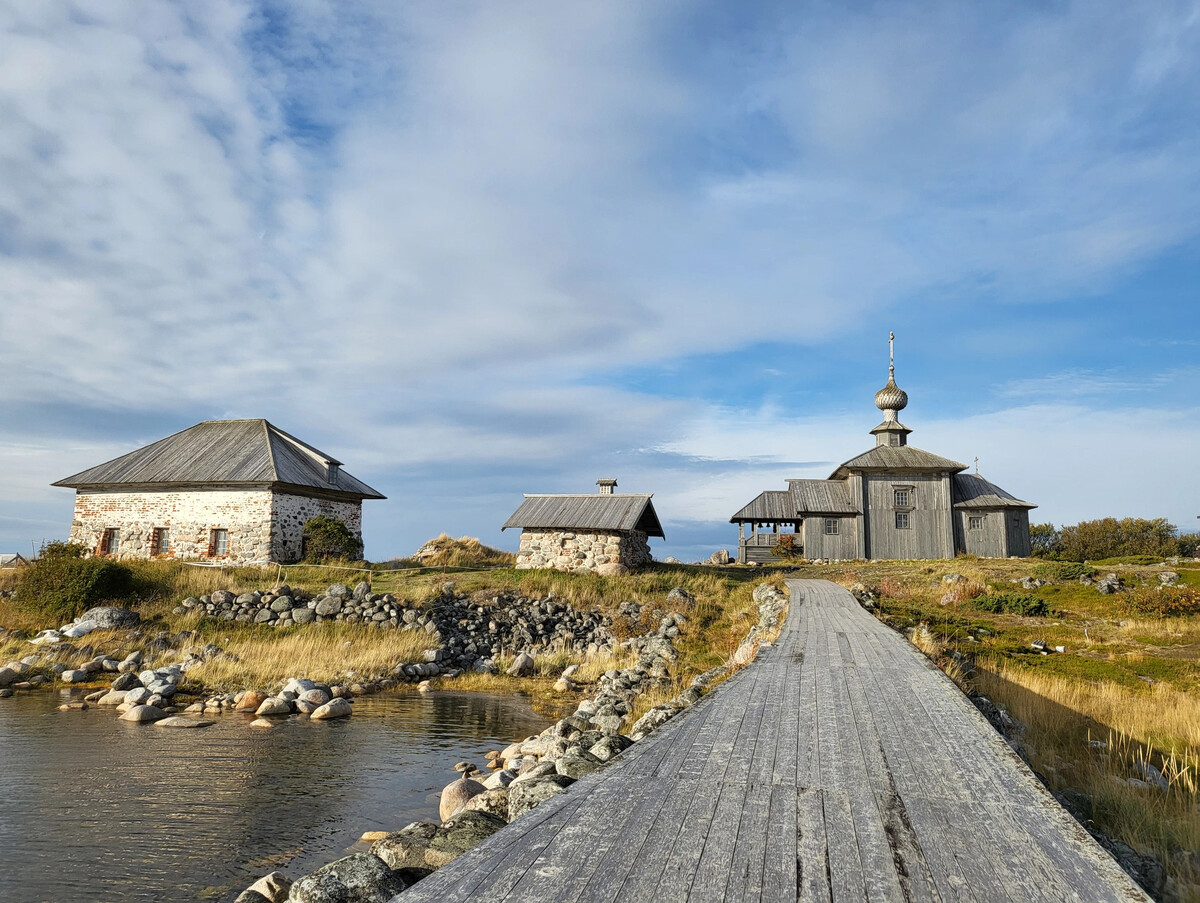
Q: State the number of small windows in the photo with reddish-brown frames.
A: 3